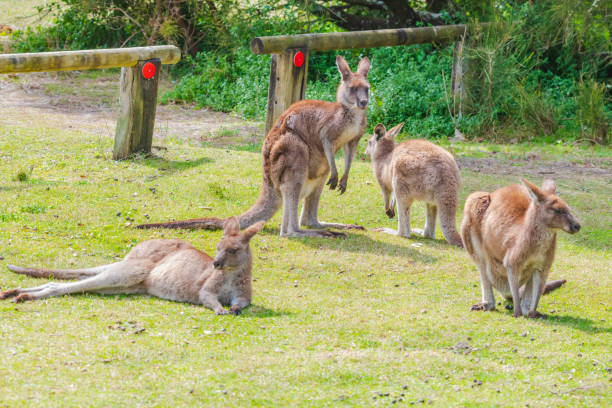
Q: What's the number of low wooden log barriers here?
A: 2